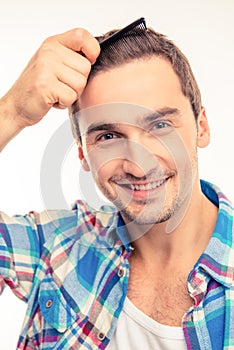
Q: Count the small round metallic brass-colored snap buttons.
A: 3